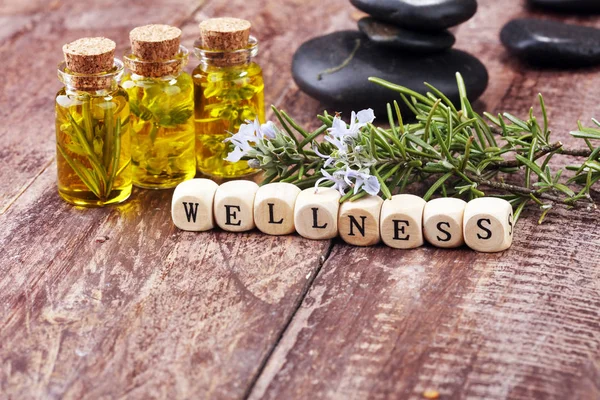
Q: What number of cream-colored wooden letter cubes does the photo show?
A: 8